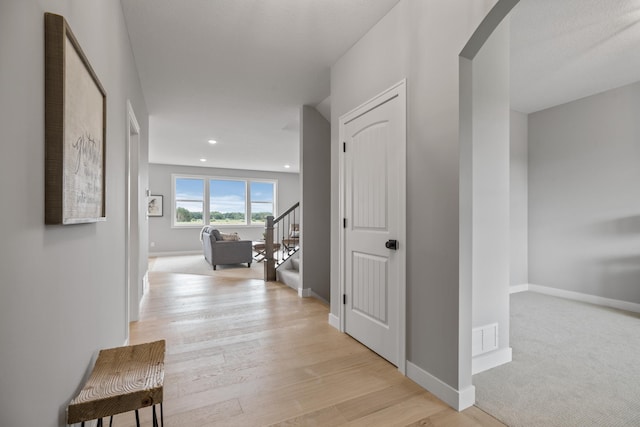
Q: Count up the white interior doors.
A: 1